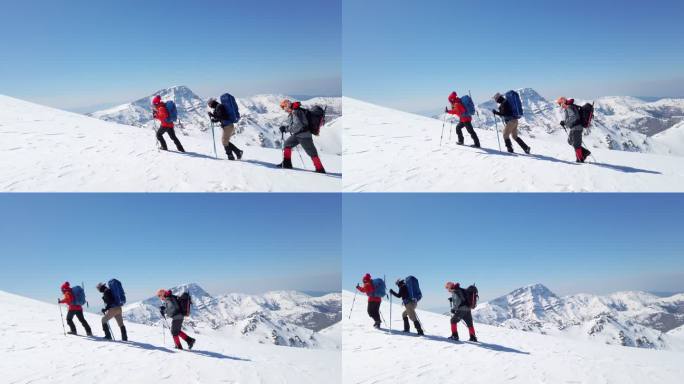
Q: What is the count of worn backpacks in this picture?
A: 12